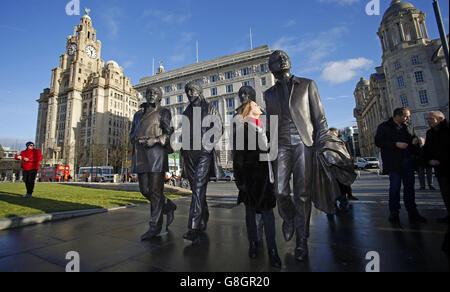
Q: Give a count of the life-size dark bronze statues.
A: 4